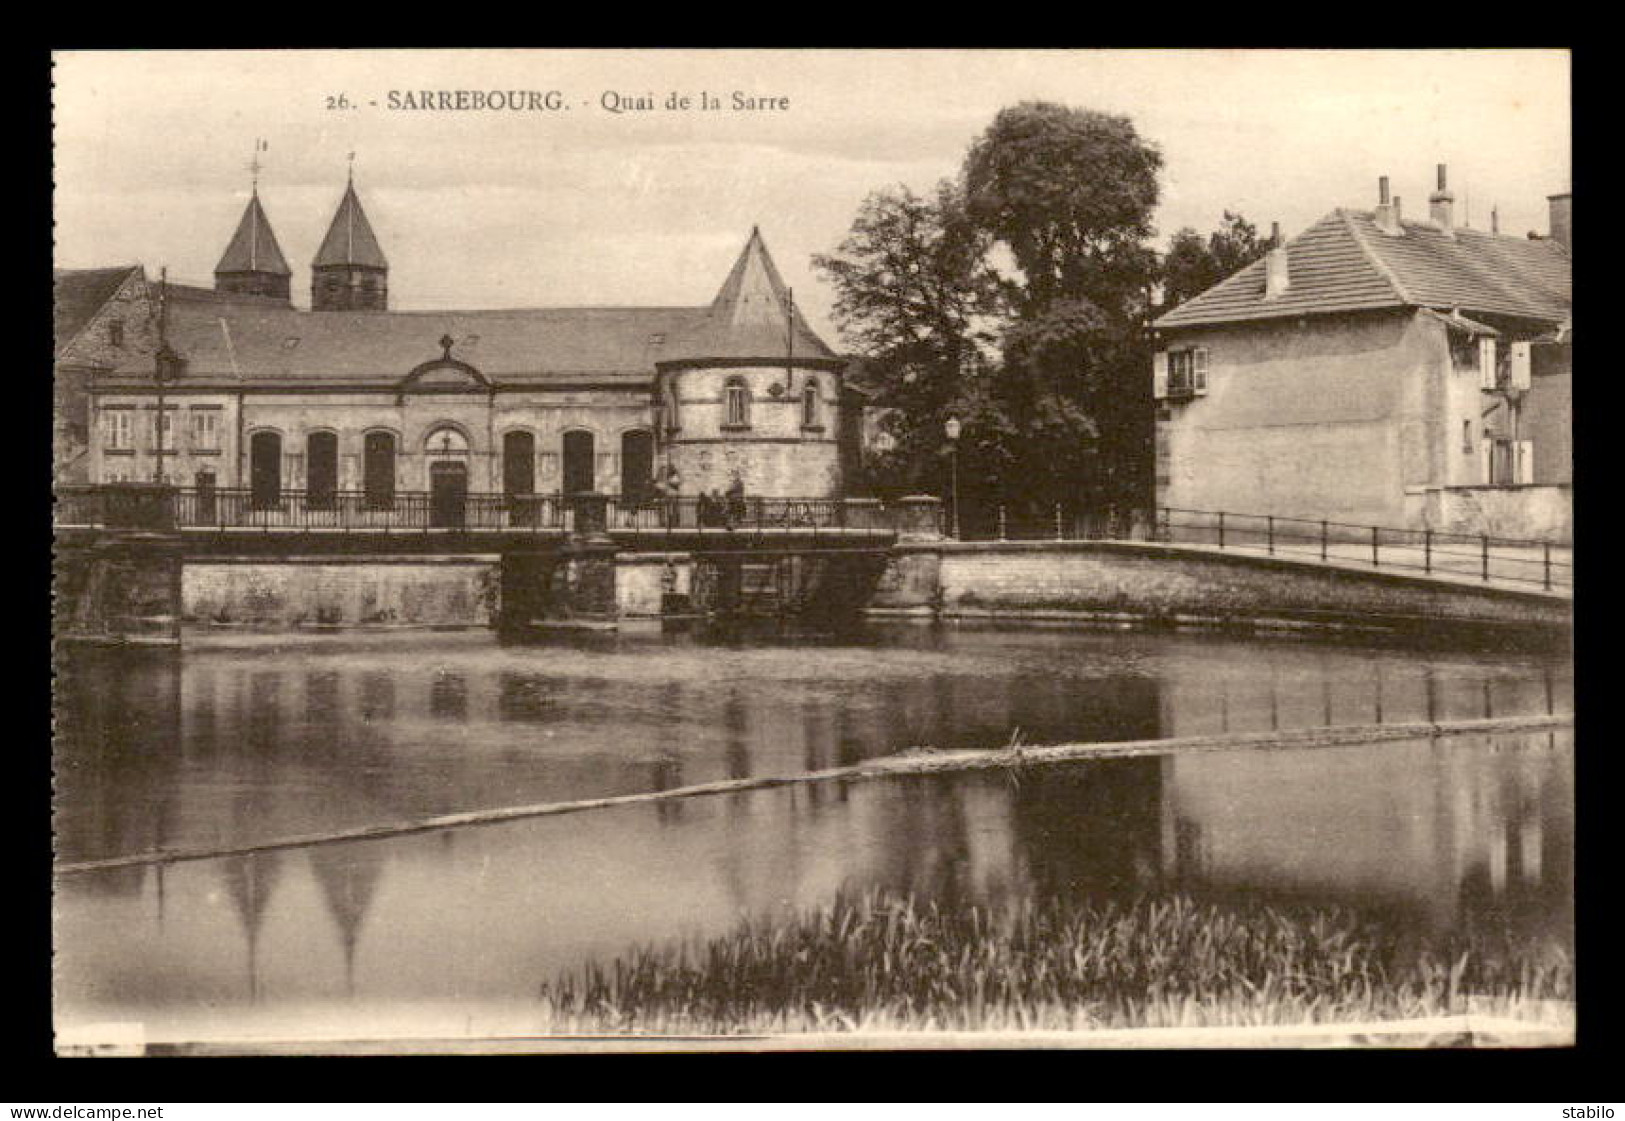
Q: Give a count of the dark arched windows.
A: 6